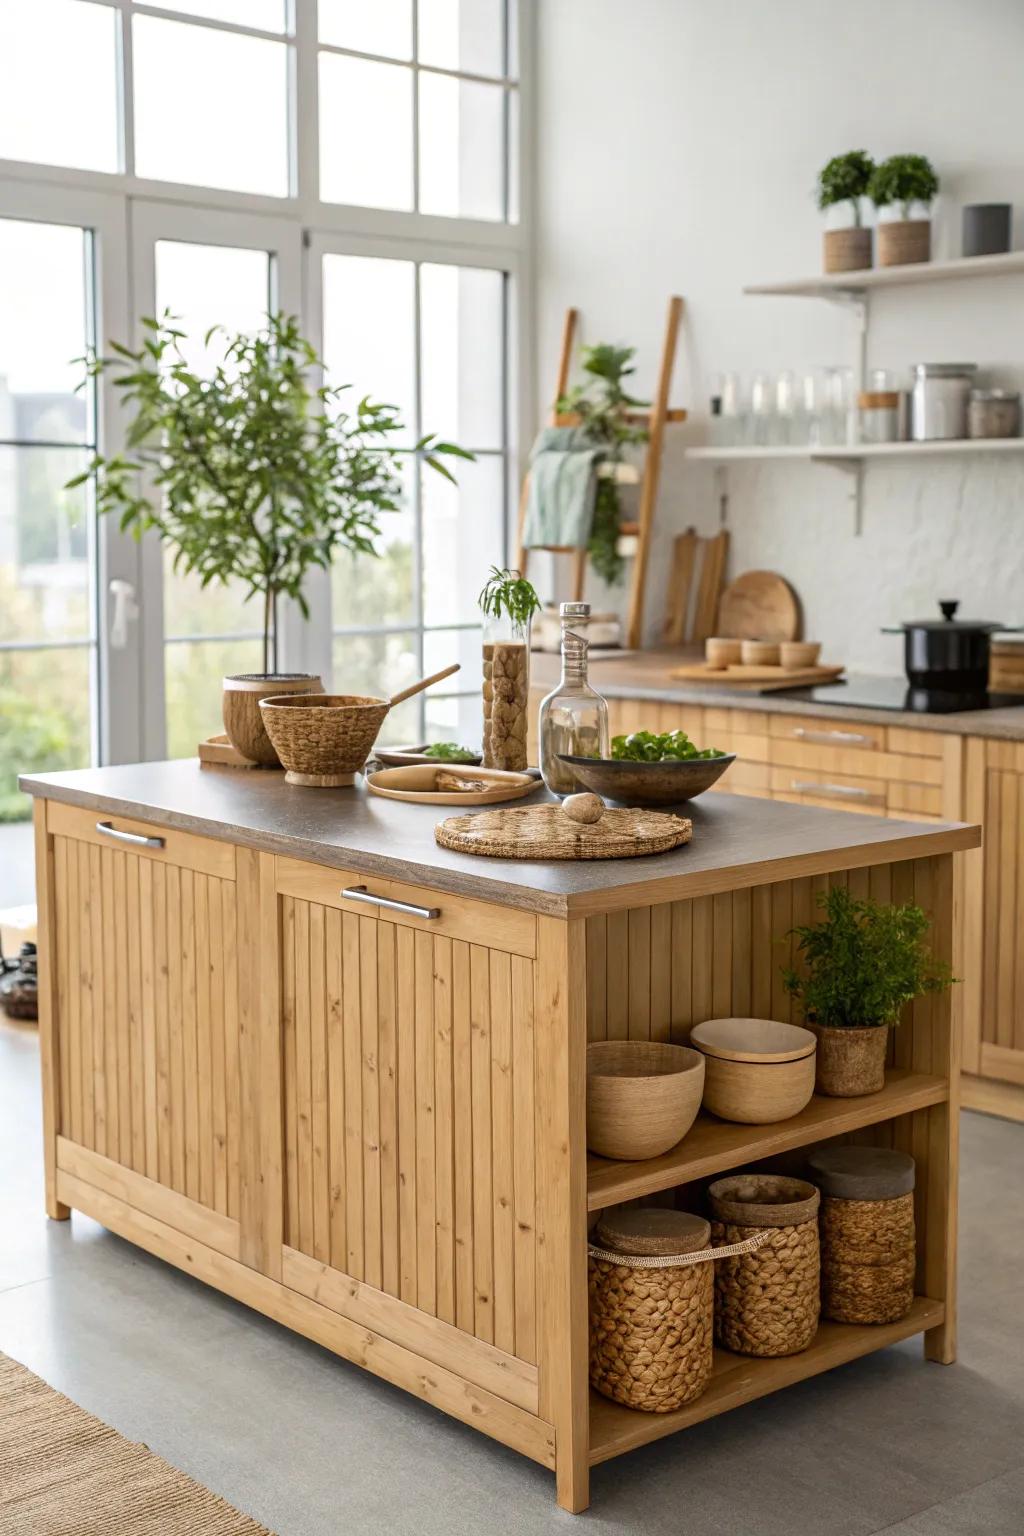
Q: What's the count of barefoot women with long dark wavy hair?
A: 0